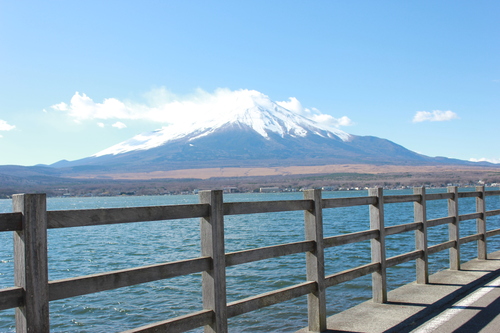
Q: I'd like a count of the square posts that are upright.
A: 7